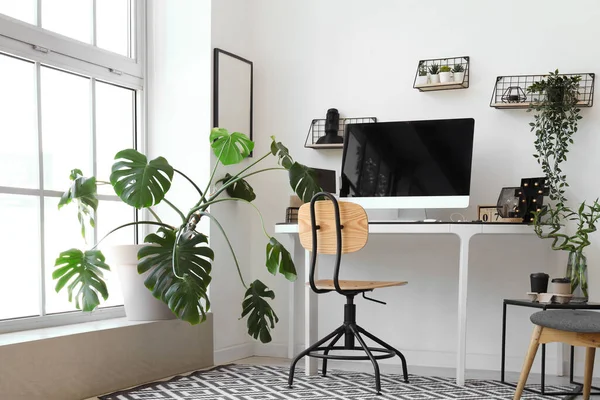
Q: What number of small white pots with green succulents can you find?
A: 4